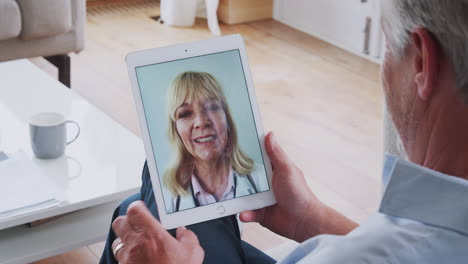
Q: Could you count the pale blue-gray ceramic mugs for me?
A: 1